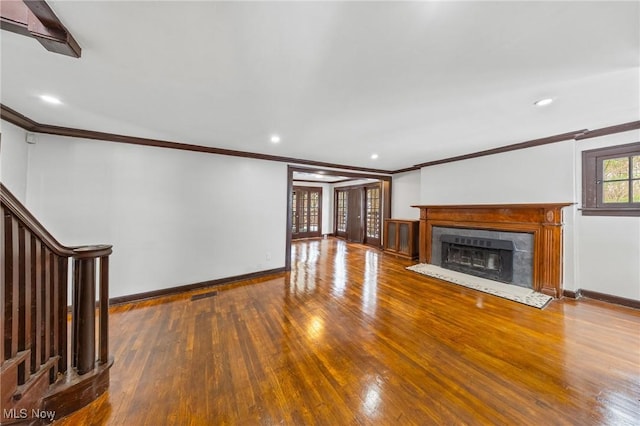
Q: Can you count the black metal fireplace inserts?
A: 1